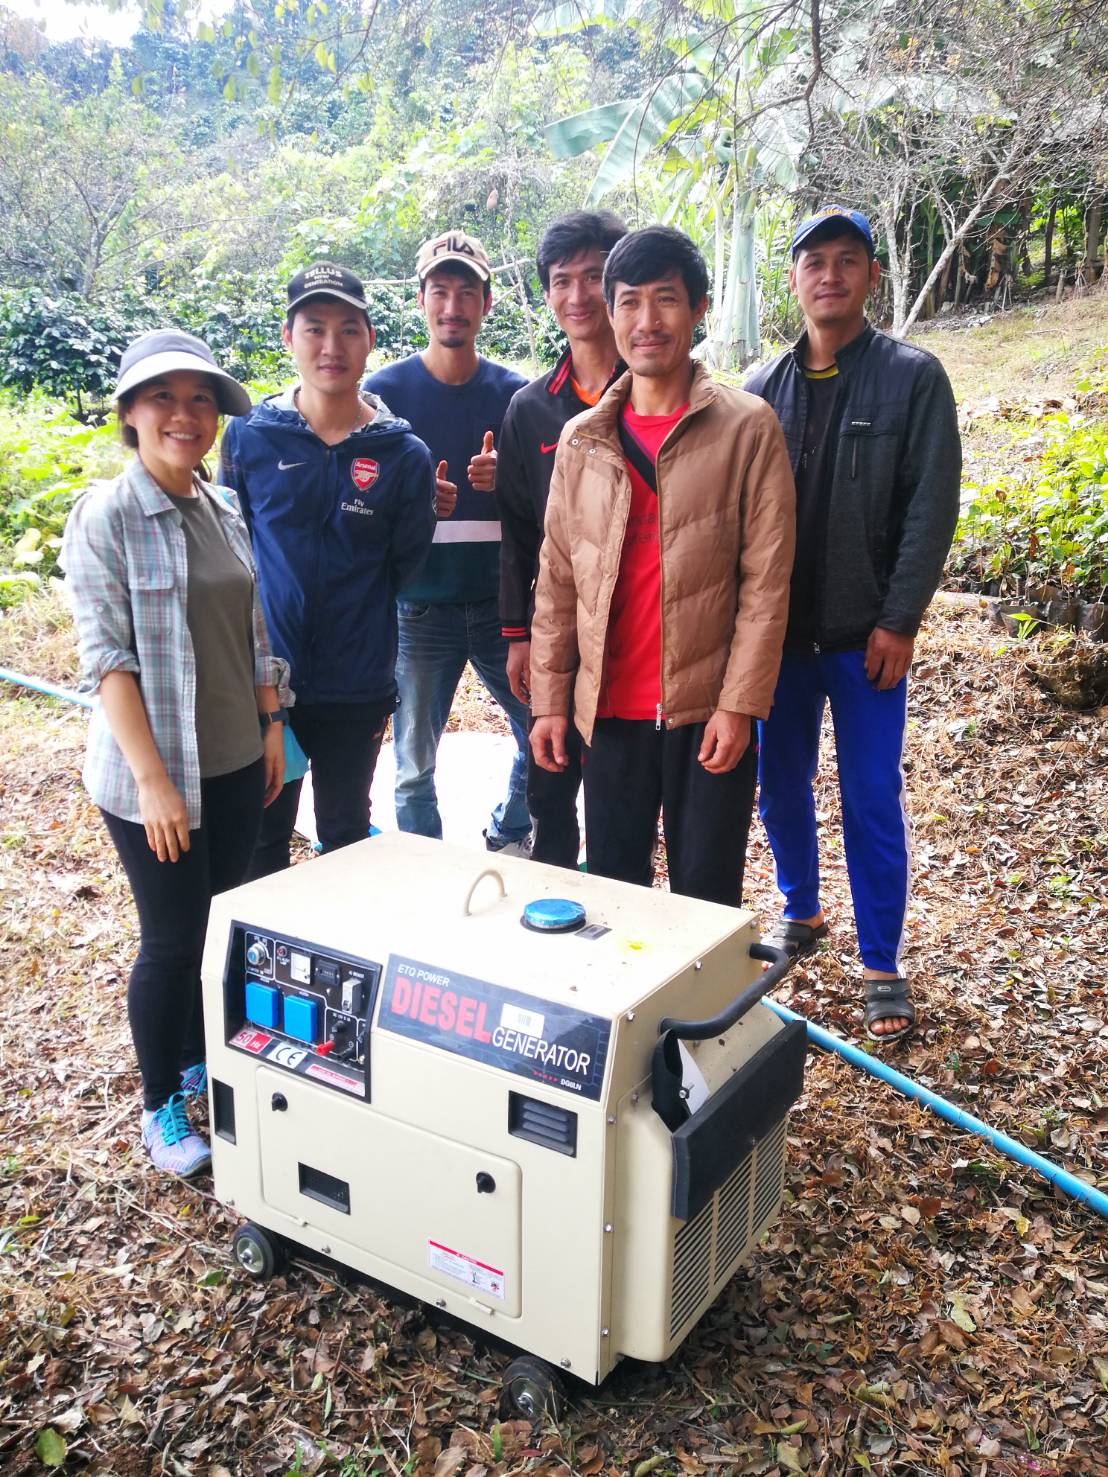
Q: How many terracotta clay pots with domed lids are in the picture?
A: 0